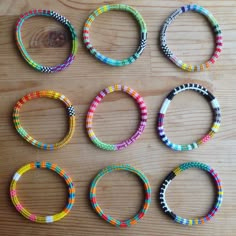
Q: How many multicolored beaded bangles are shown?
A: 9